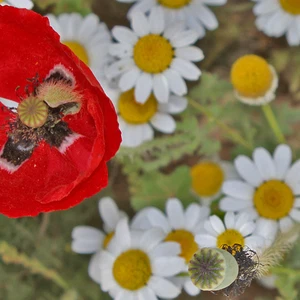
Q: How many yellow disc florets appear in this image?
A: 12